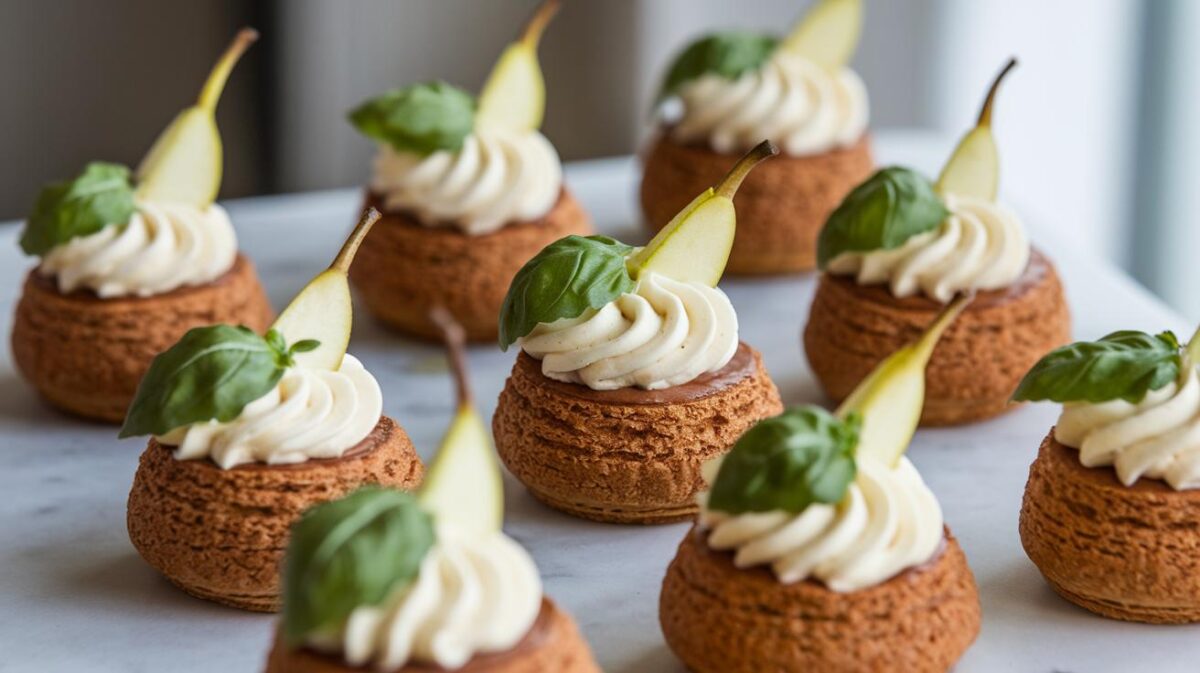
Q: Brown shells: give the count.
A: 9